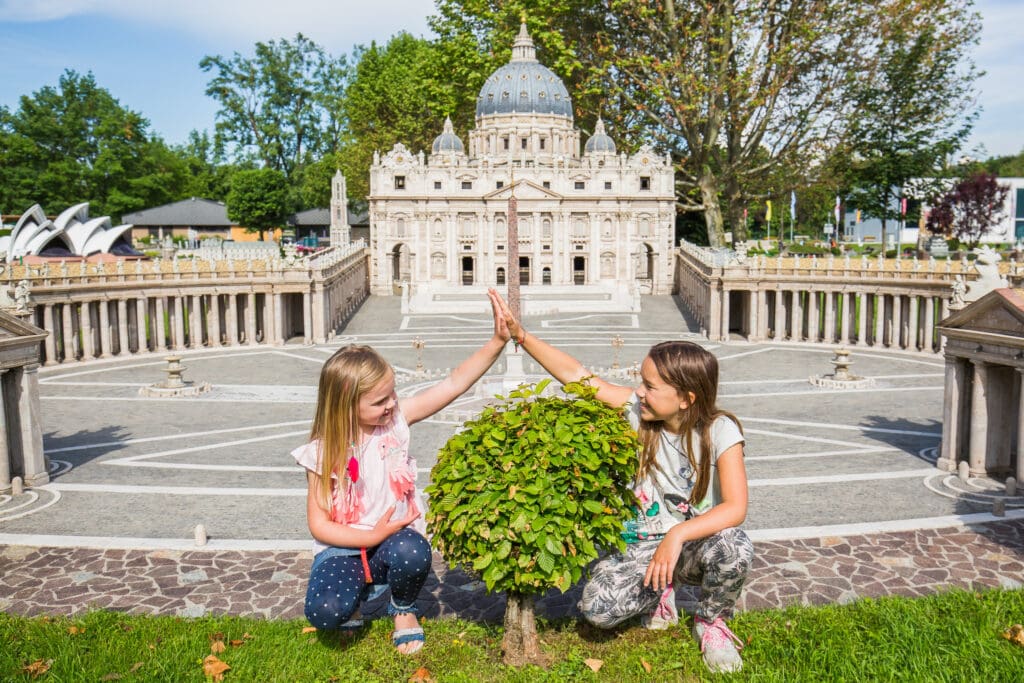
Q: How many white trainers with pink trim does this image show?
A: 2